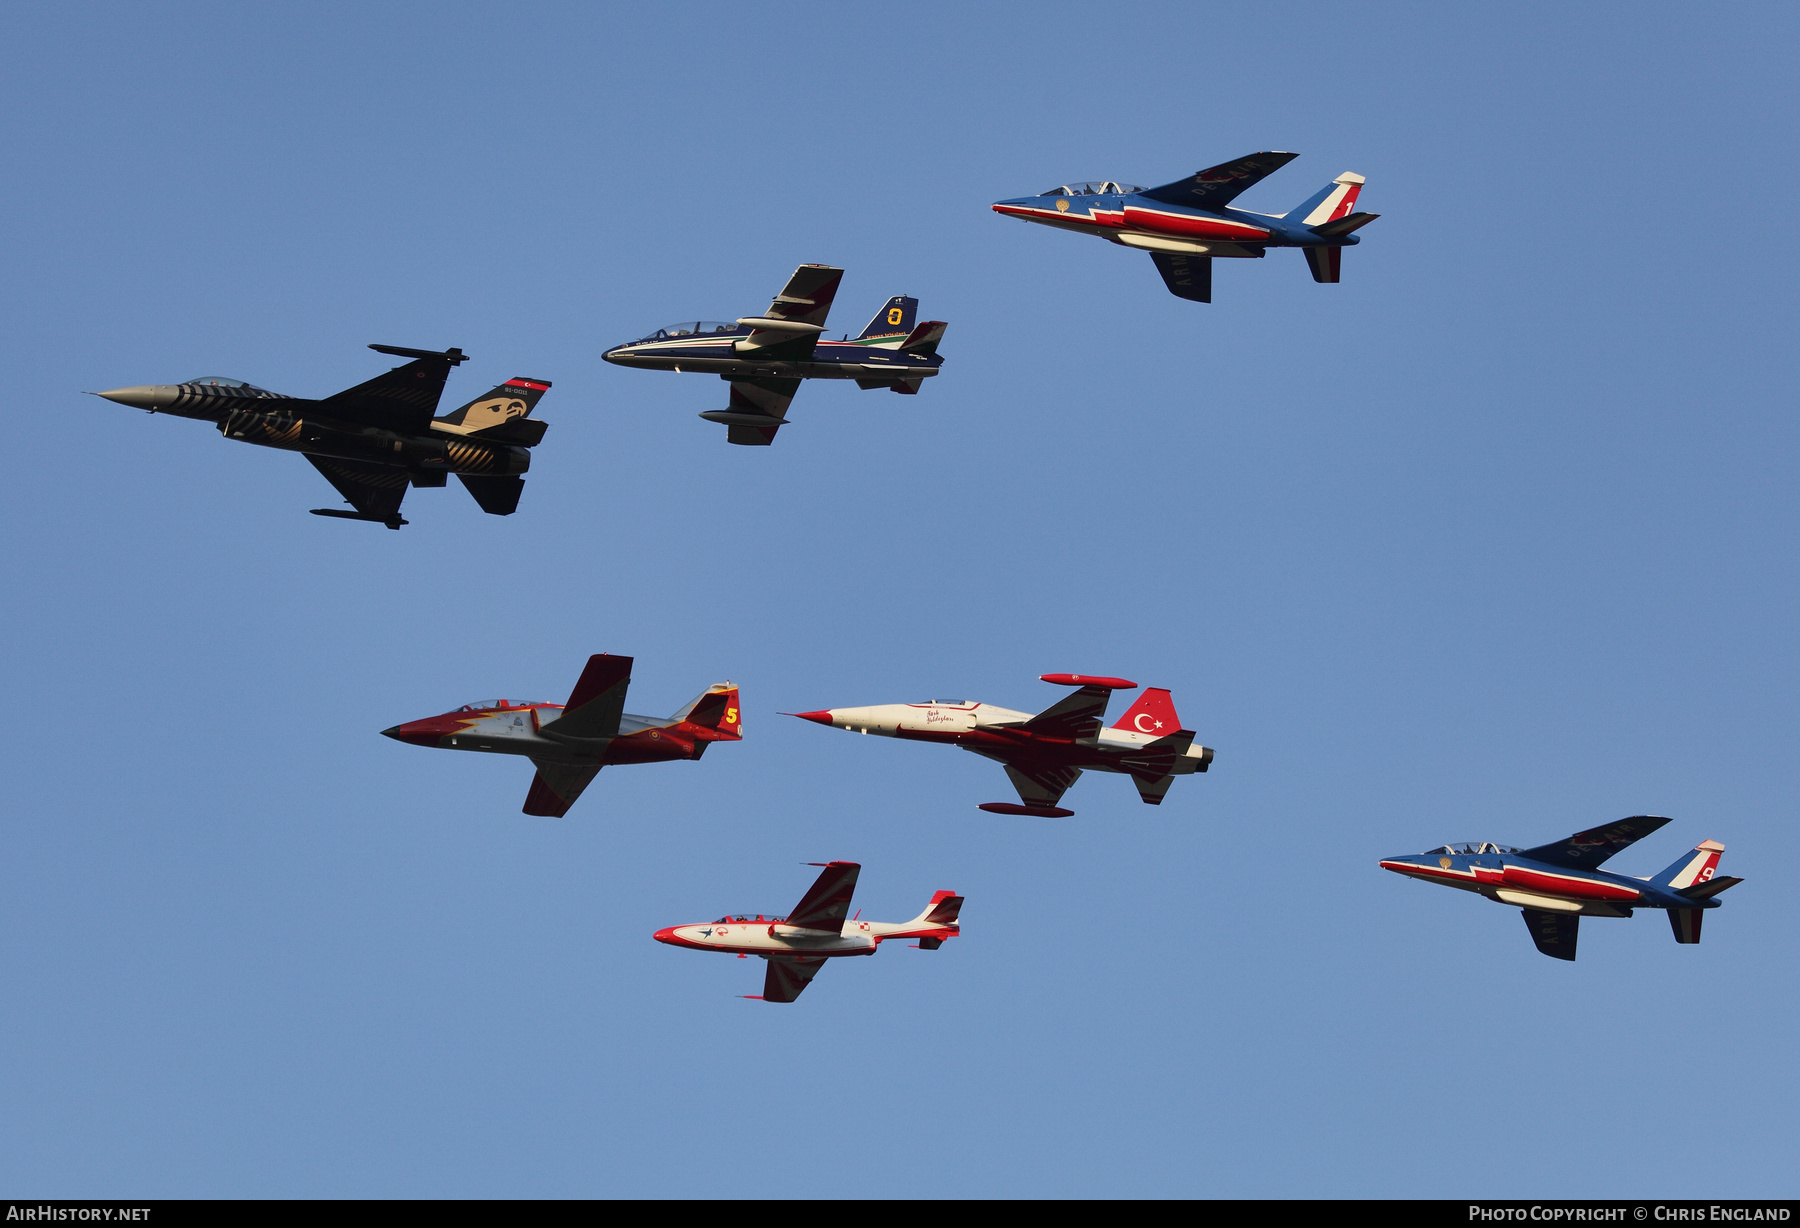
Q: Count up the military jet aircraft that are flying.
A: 7